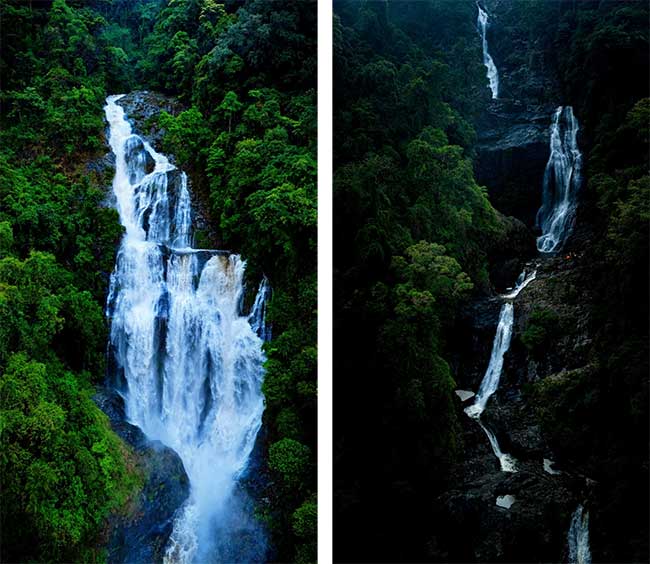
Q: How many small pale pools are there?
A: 3